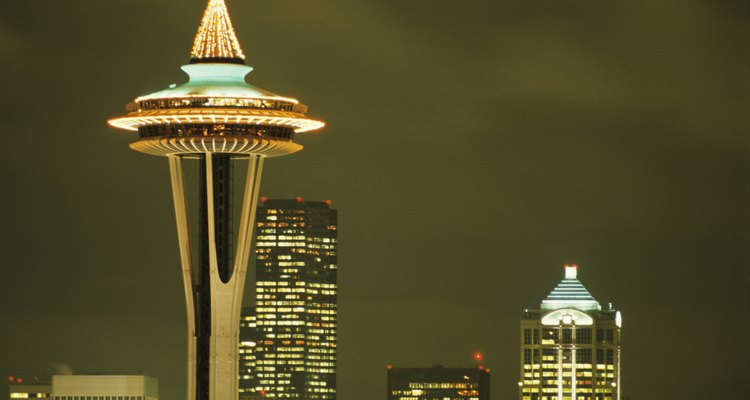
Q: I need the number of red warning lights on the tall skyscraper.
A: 3